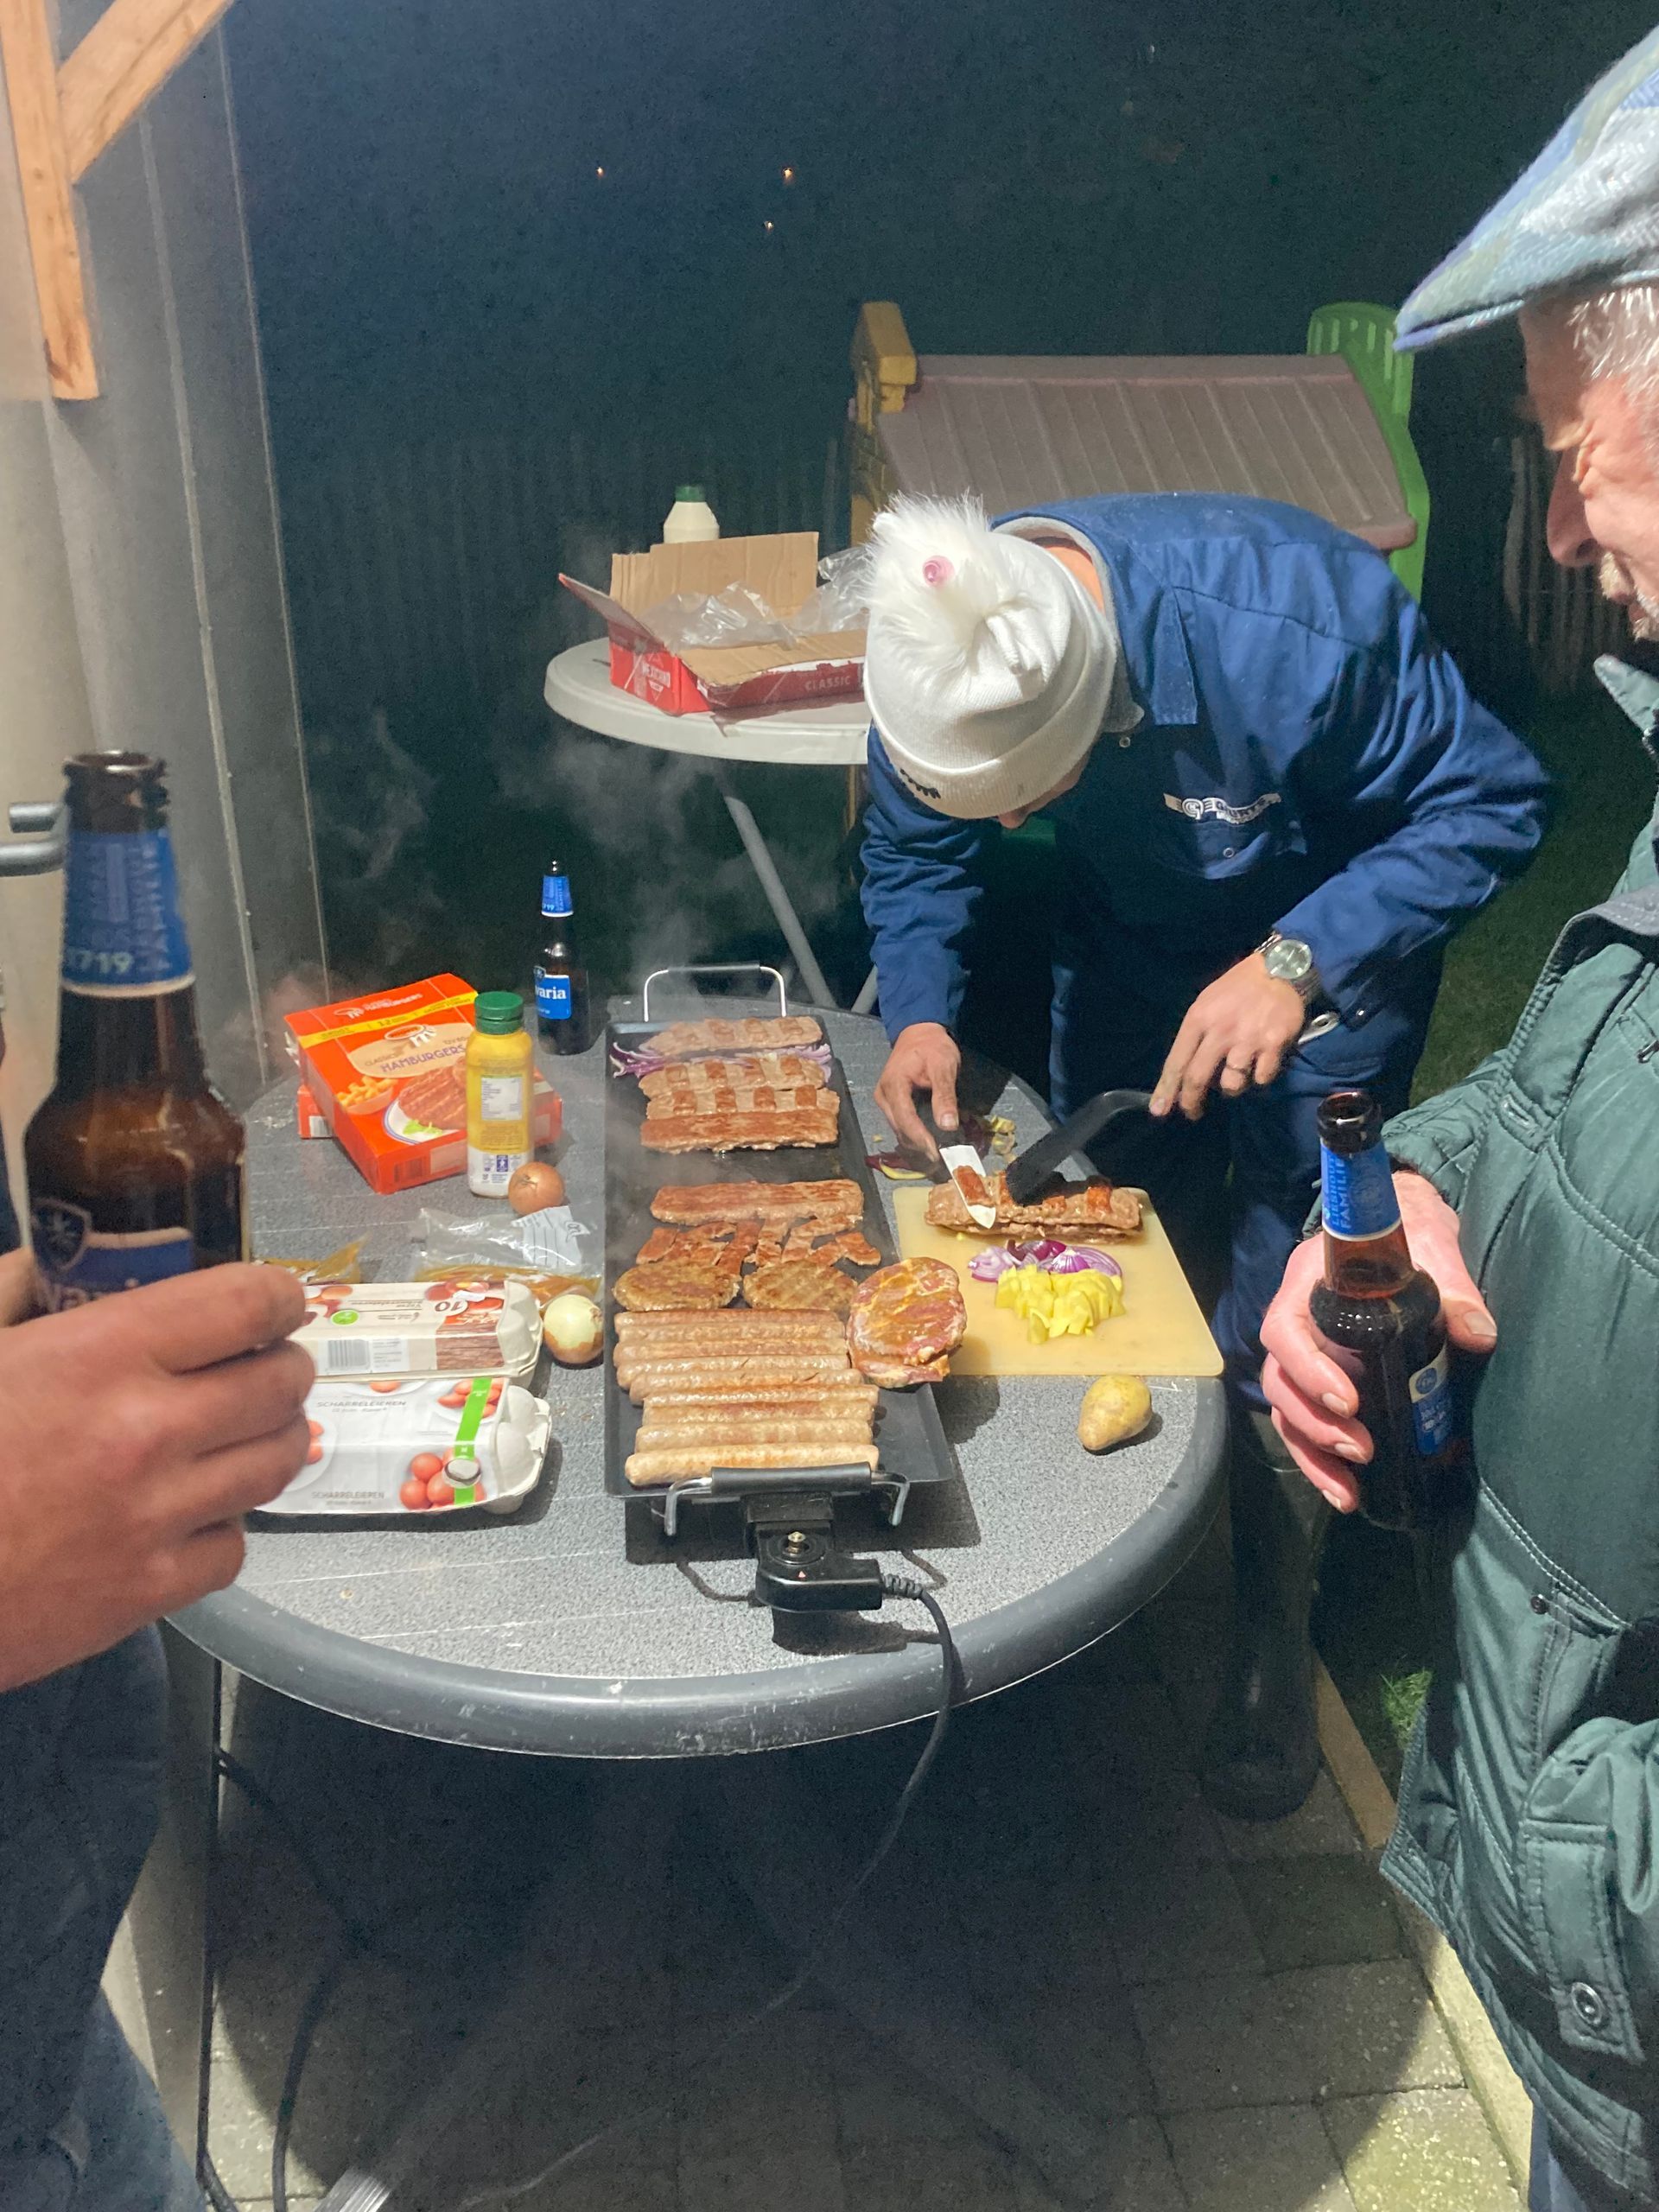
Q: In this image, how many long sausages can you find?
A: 9